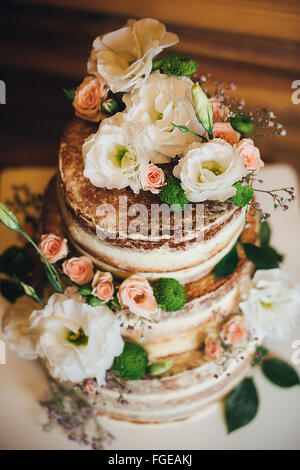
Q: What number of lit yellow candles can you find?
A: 0